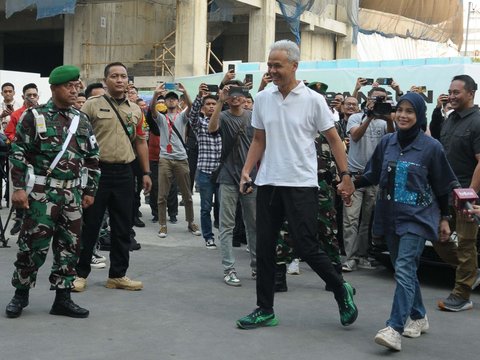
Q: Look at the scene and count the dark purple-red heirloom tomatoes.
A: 0